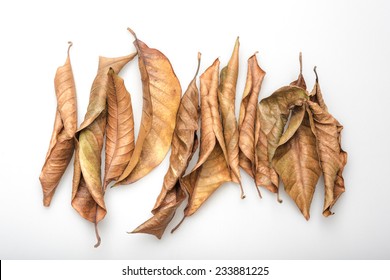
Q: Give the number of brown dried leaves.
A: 11